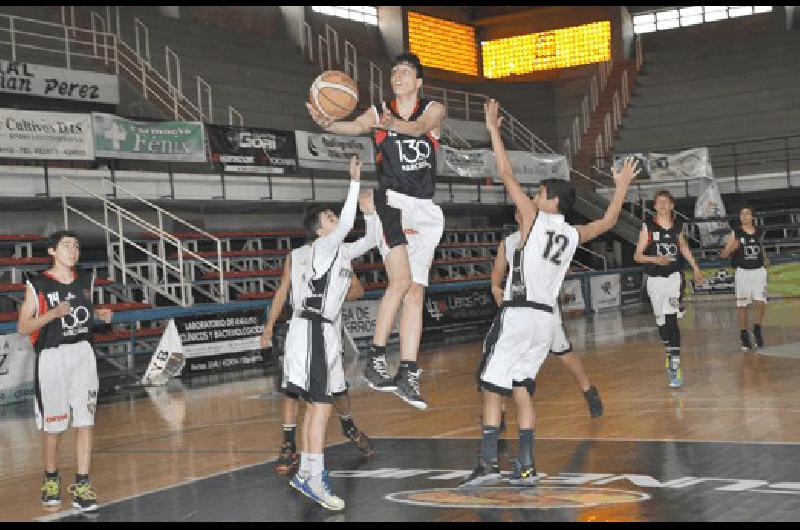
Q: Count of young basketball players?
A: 8